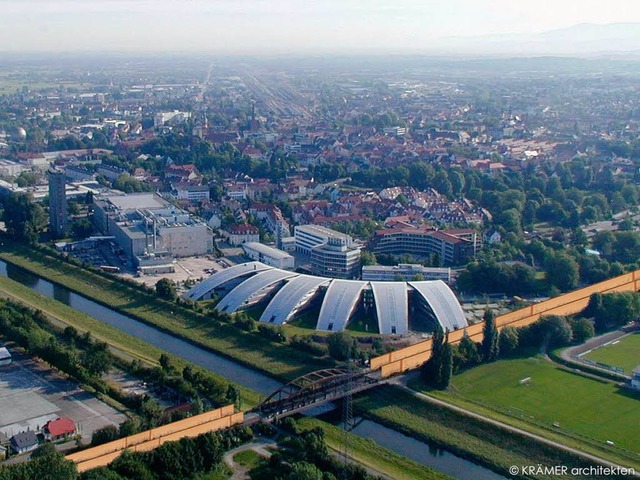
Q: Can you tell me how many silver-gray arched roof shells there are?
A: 6